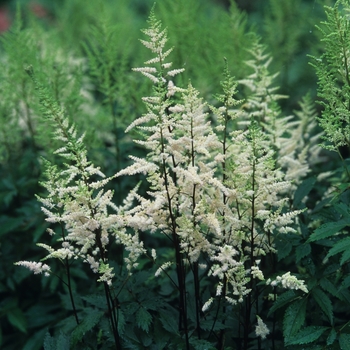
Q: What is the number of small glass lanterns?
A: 0